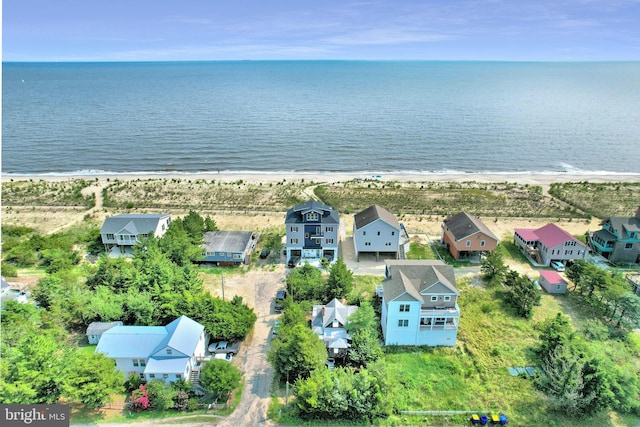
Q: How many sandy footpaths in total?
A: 3